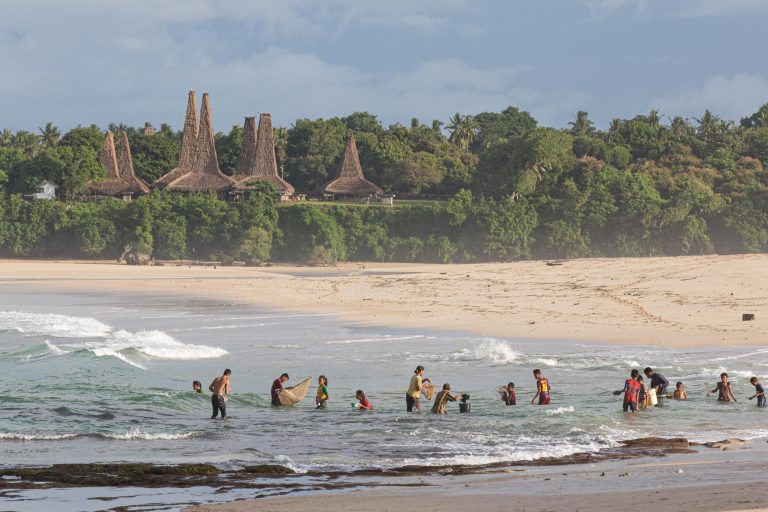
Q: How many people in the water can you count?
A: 15